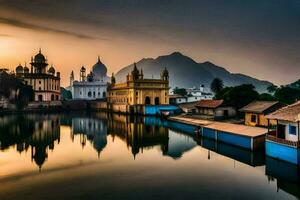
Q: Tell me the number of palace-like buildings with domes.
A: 3